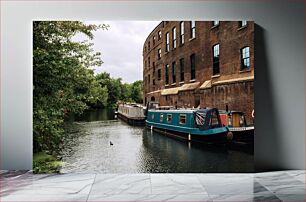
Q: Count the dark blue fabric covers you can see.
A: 1